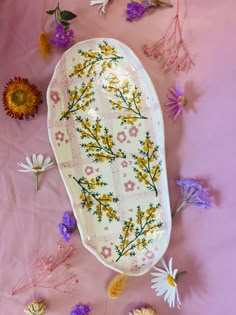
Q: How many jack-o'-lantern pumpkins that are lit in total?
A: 0